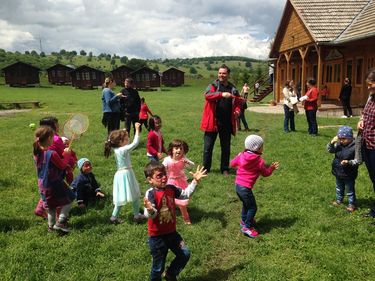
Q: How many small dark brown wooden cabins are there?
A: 6